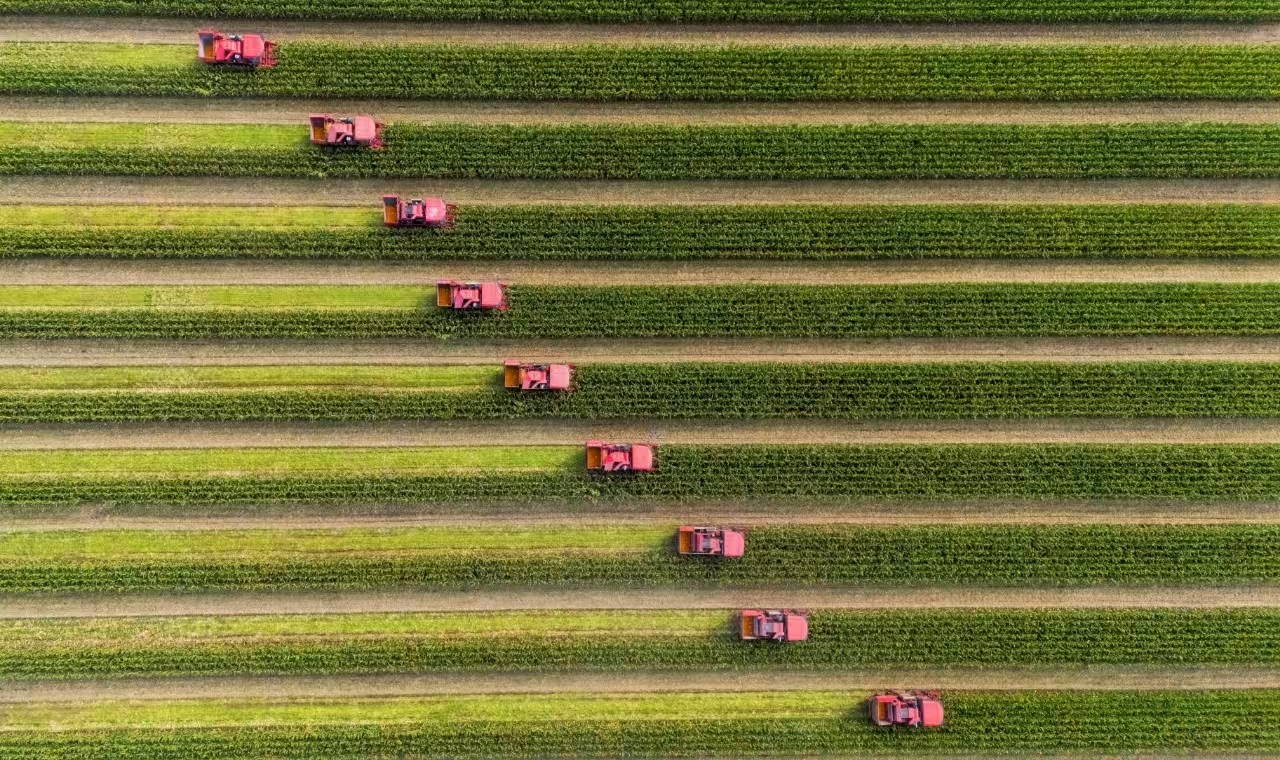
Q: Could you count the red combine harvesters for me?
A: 9